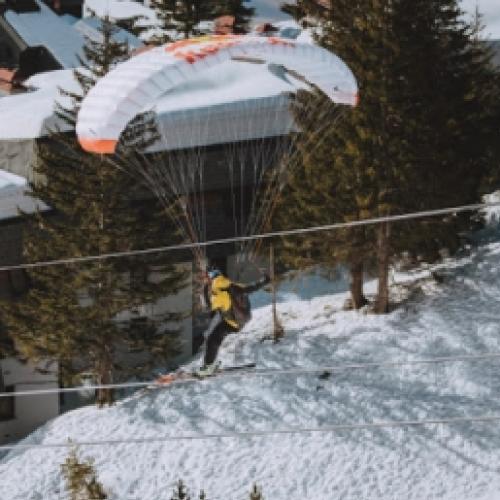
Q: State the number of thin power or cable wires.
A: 3